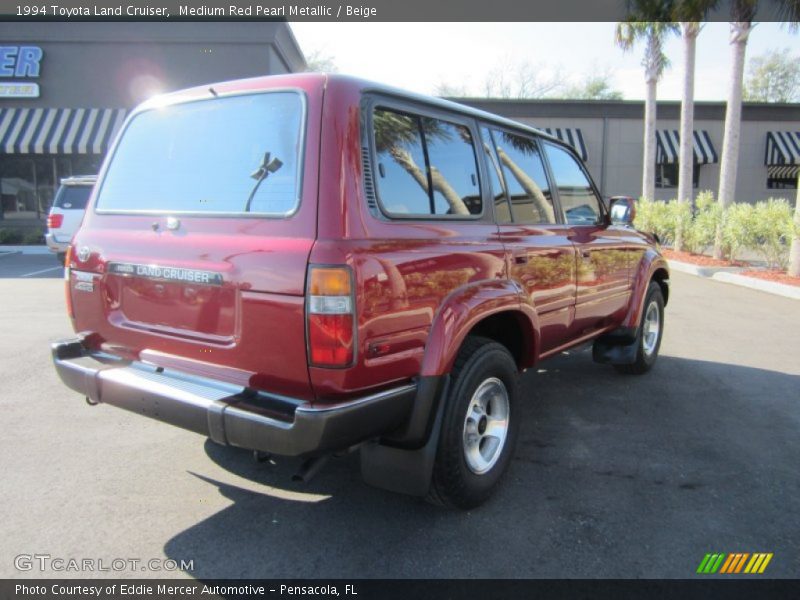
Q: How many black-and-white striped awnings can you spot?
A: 4